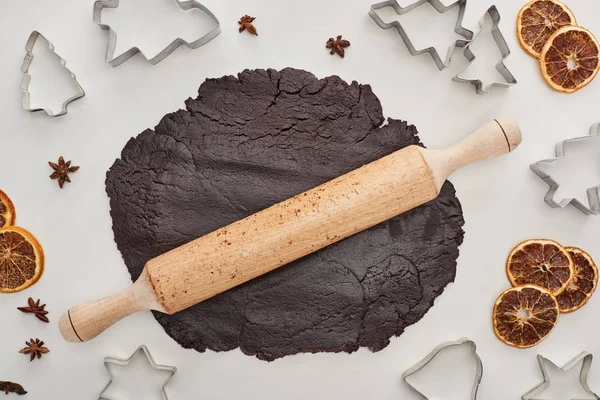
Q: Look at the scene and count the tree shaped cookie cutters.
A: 5